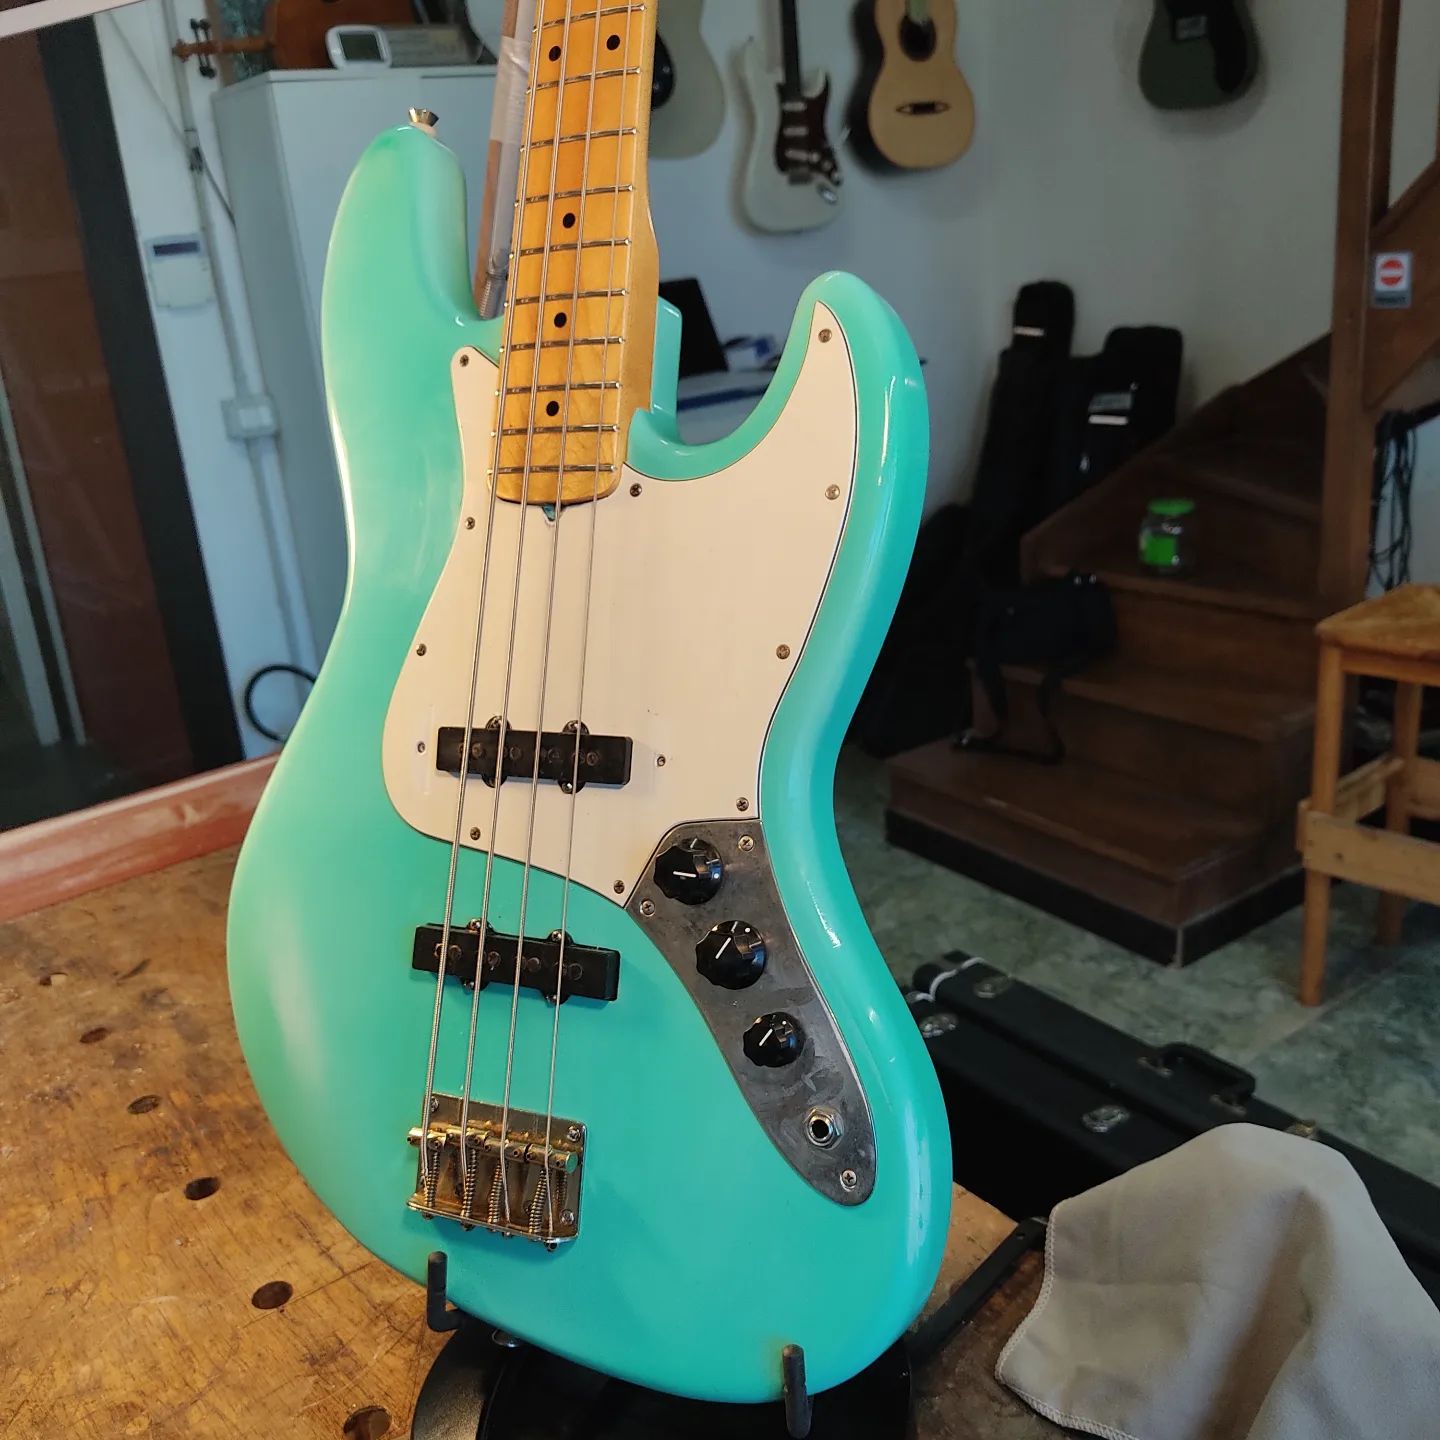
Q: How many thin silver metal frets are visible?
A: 10